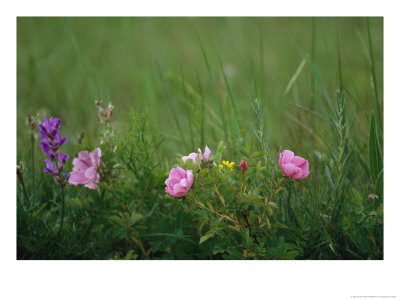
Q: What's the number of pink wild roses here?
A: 4